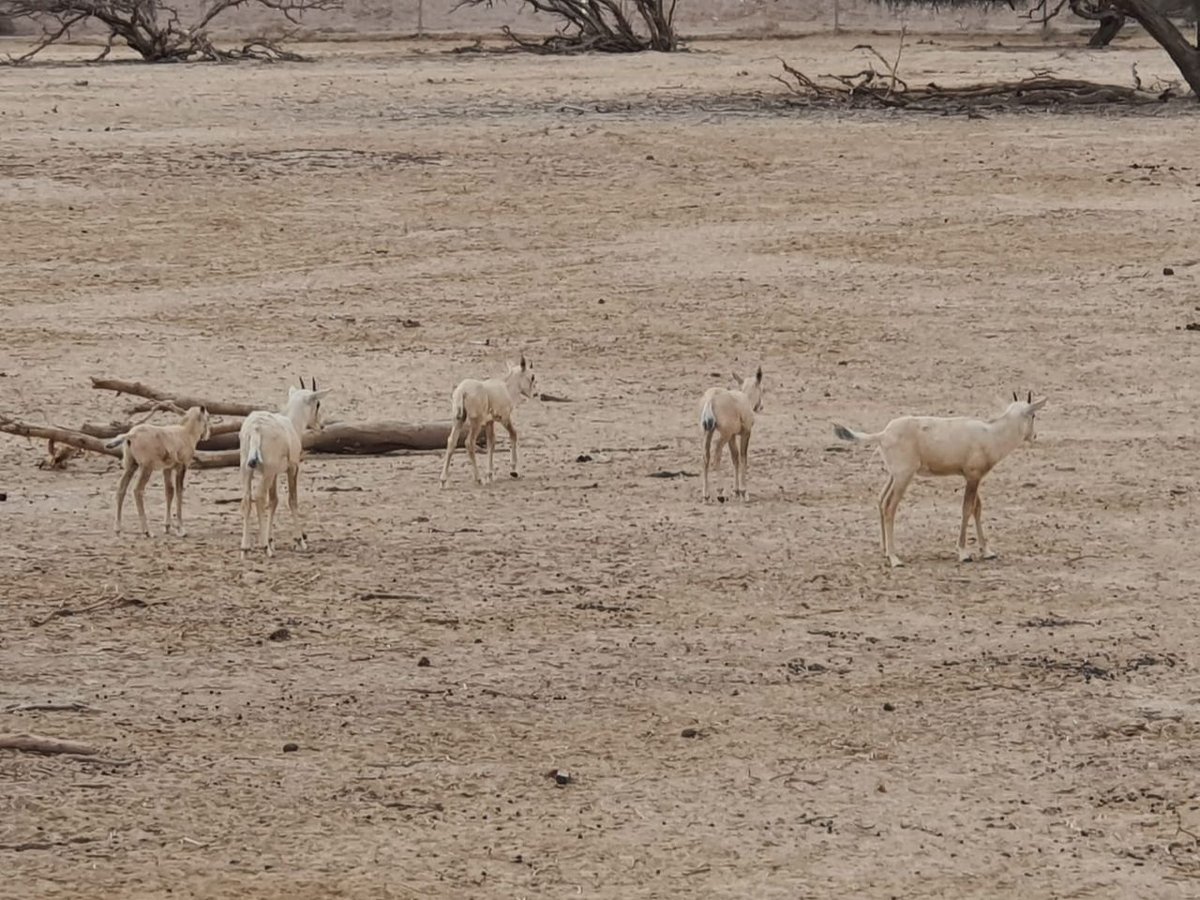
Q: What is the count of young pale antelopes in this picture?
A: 5